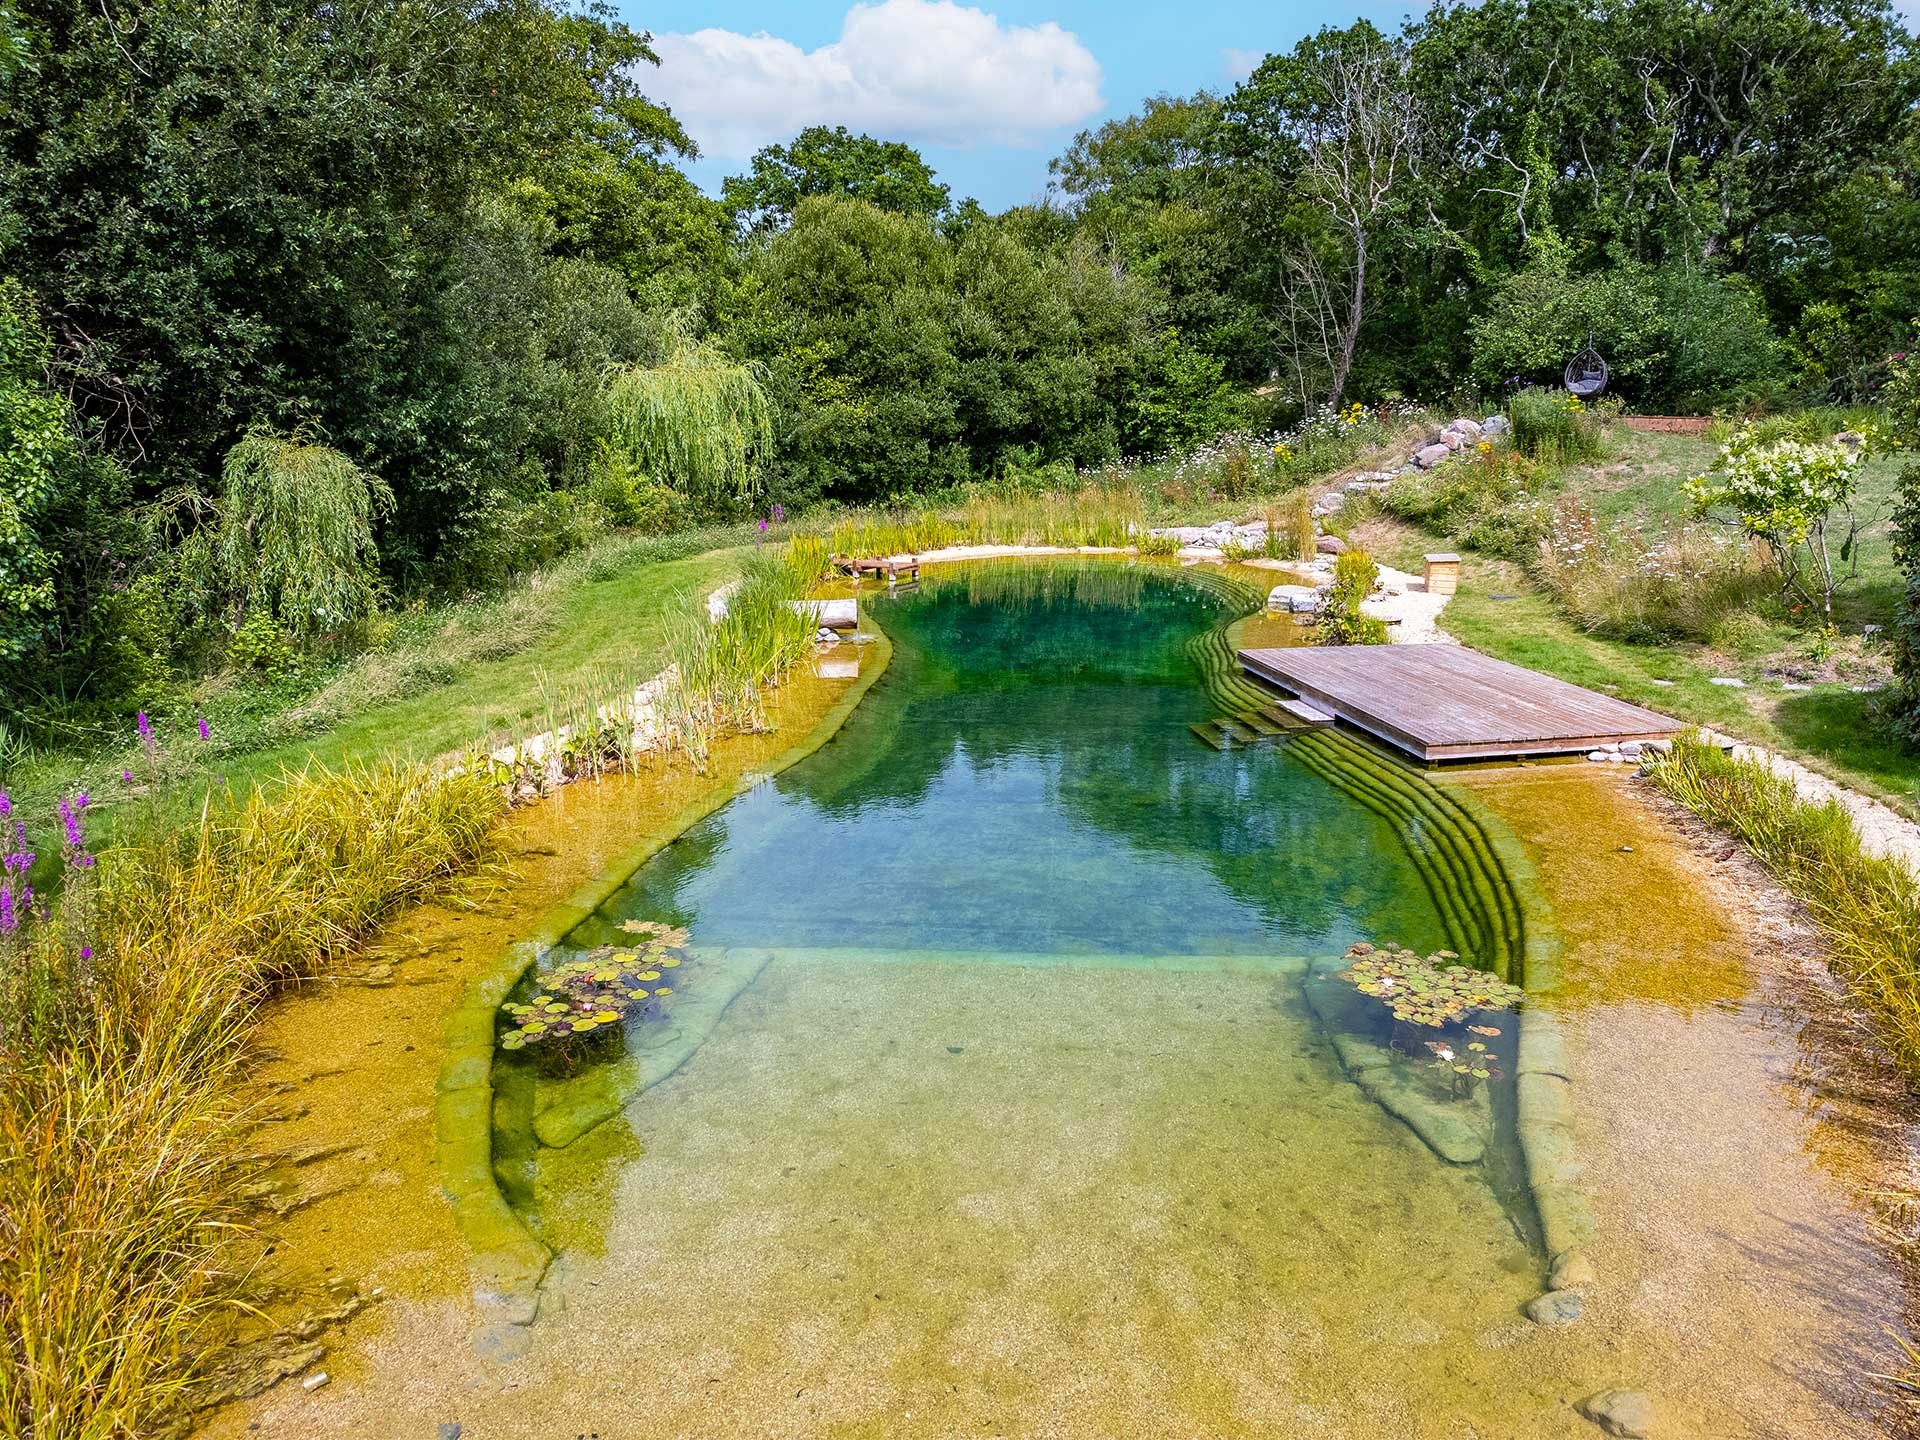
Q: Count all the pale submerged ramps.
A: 2